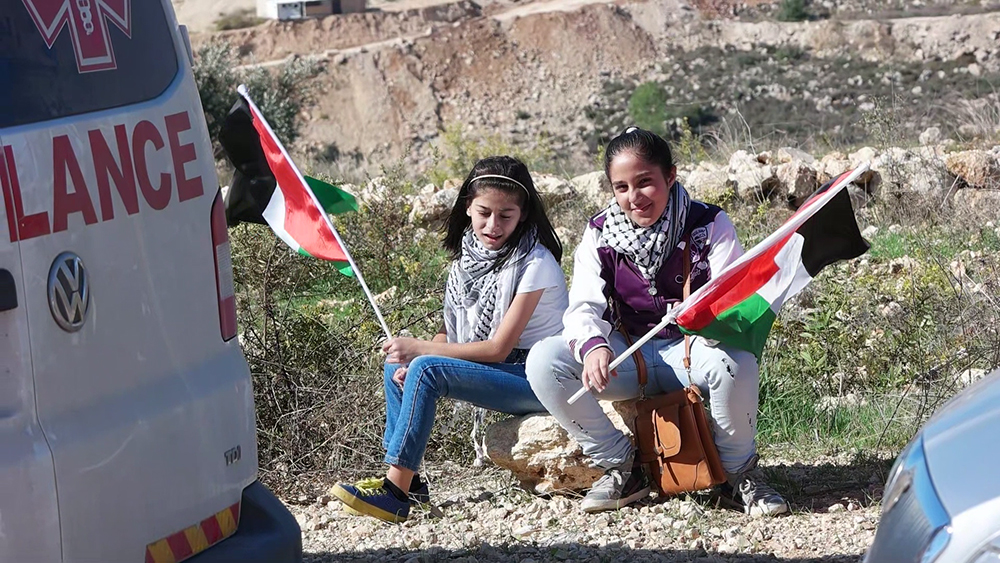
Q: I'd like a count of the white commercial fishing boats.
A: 0